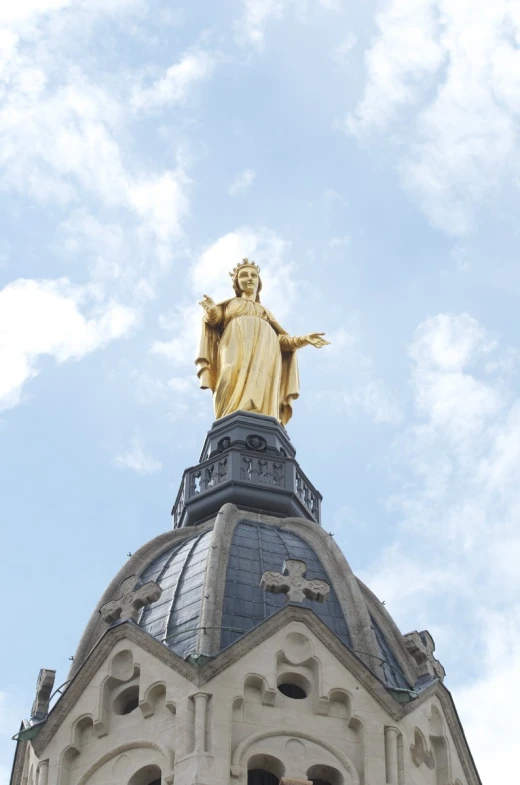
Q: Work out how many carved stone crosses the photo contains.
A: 4